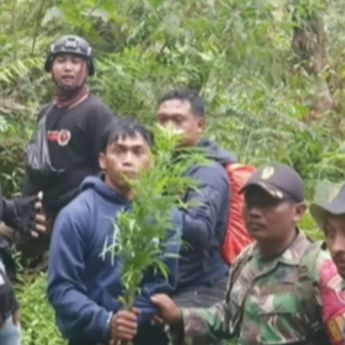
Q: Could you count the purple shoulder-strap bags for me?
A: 0